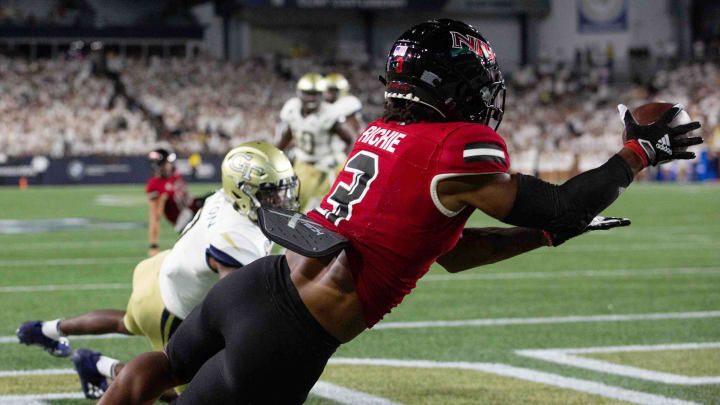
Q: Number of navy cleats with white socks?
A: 2